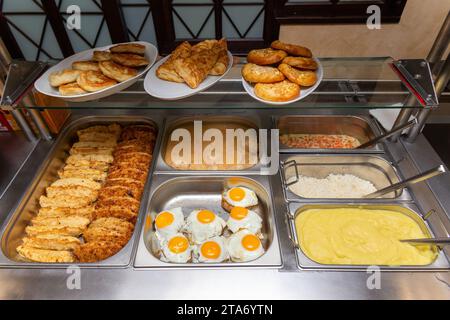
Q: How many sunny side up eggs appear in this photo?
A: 7